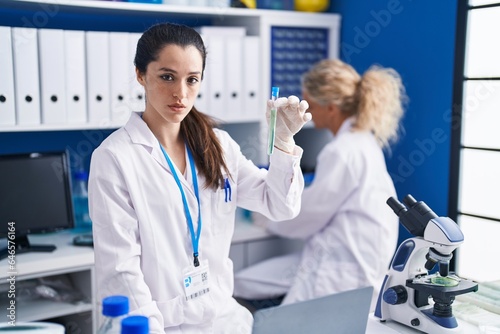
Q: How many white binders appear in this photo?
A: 11